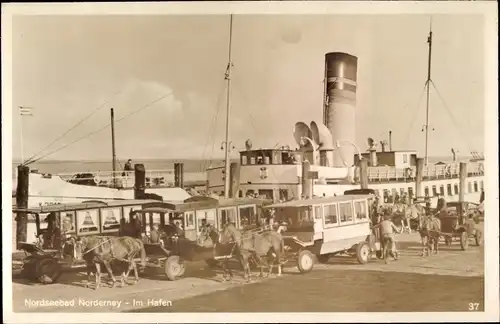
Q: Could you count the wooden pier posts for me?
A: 8